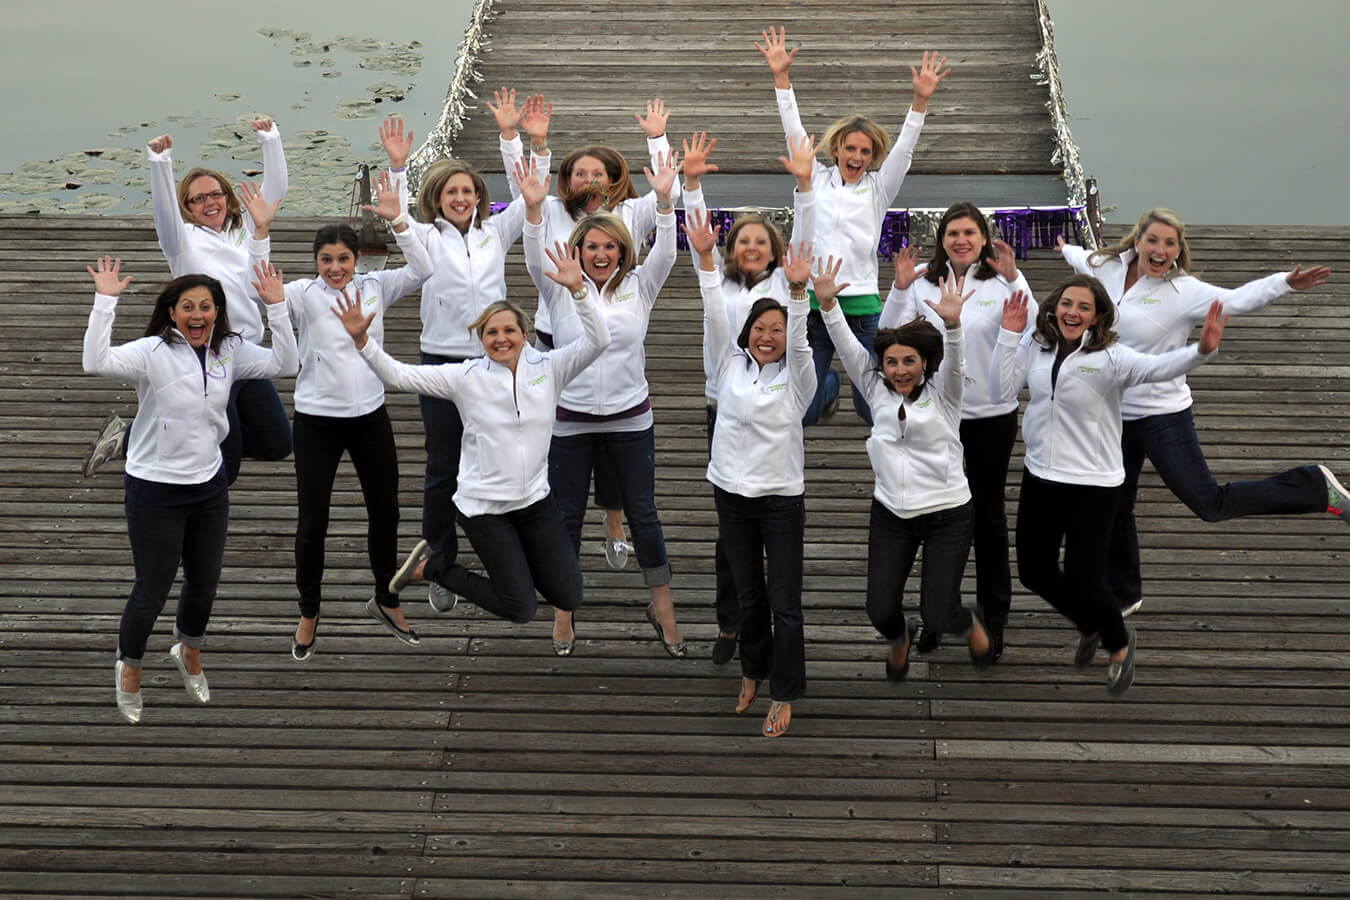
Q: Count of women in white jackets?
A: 14